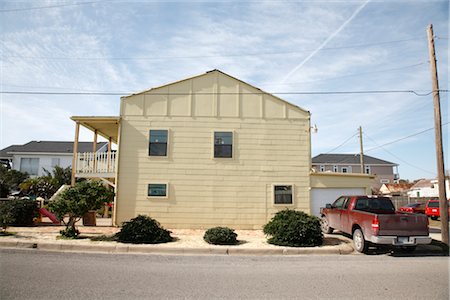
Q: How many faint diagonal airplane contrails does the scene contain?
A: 1